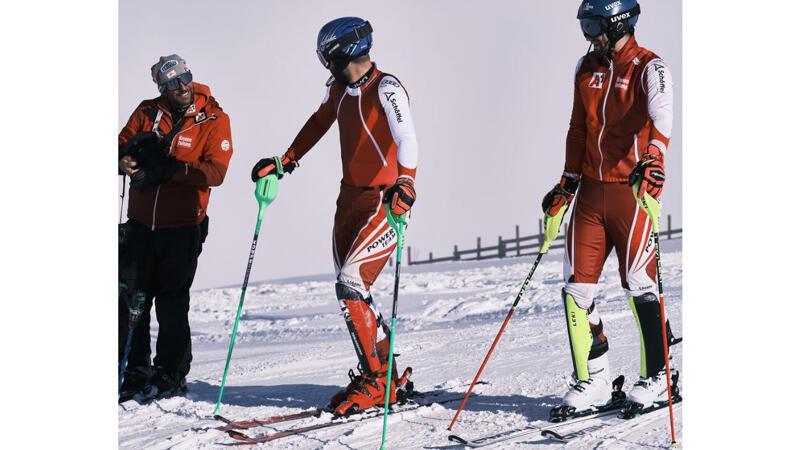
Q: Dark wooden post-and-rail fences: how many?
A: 1